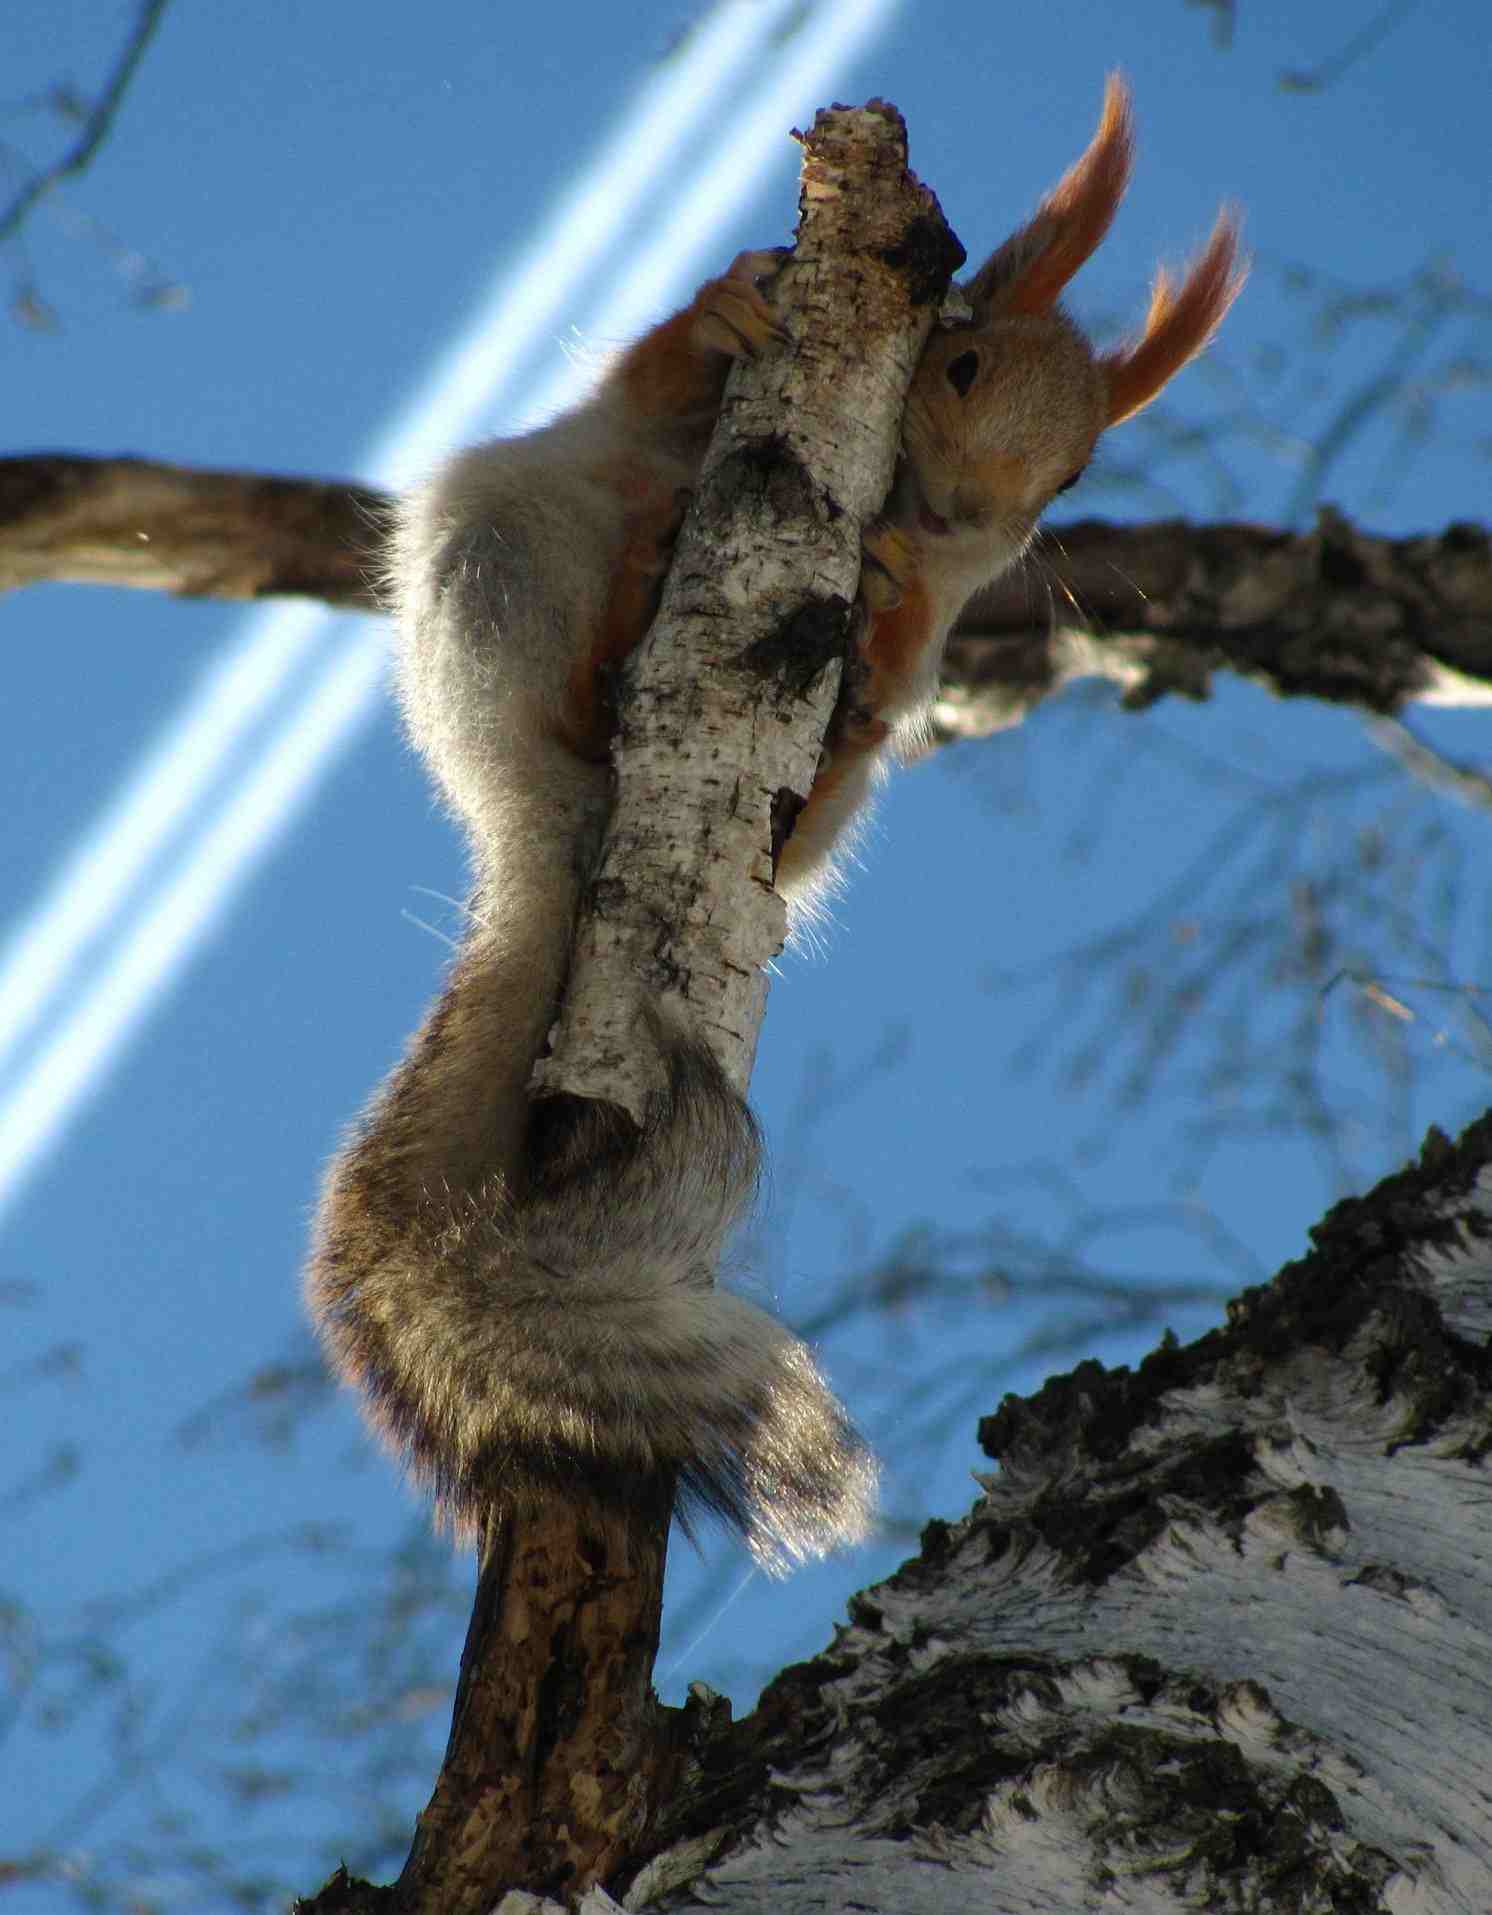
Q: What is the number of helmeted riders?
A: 0